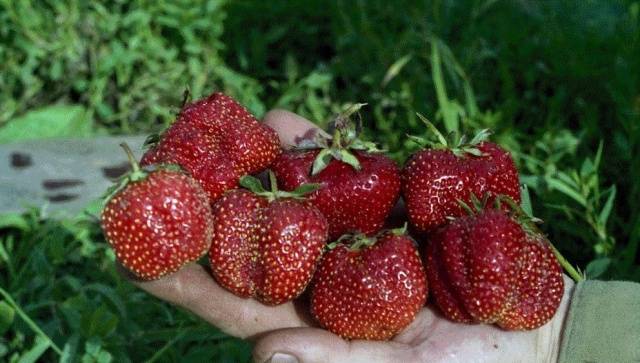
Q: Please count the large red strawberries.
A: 7